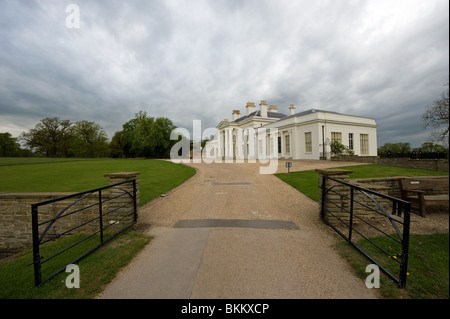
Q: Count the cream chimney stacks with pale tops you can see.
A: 5